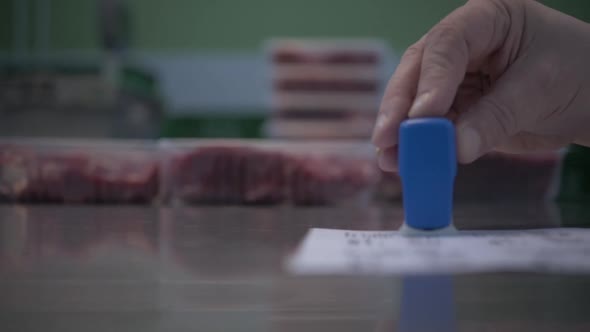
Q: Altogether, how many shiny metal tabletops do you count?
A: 1